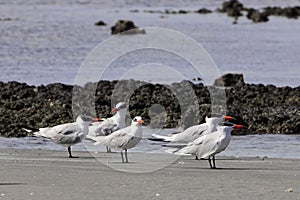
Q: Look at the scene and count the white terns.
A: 5